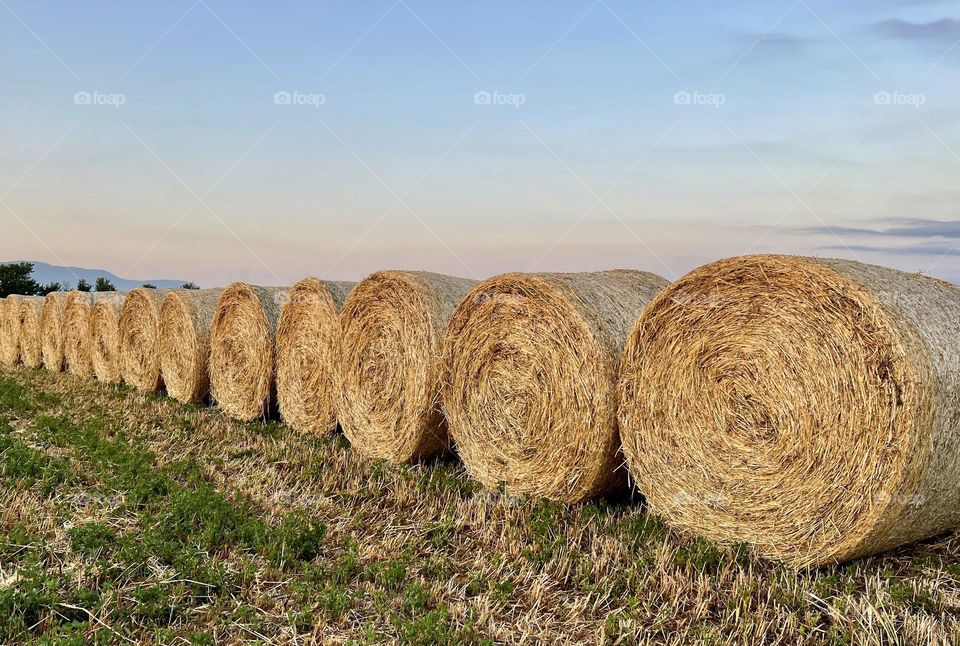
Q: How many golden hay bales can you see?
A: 13